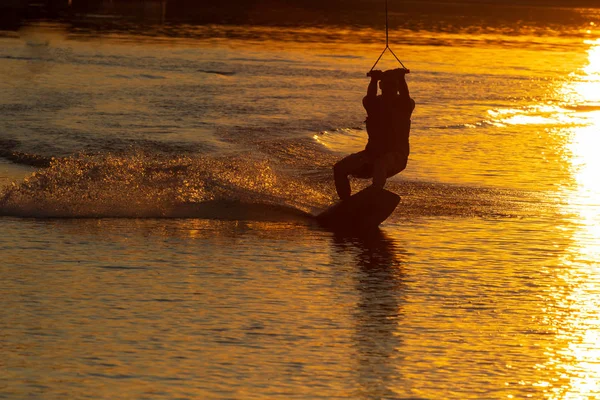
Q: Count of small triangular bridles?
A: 1